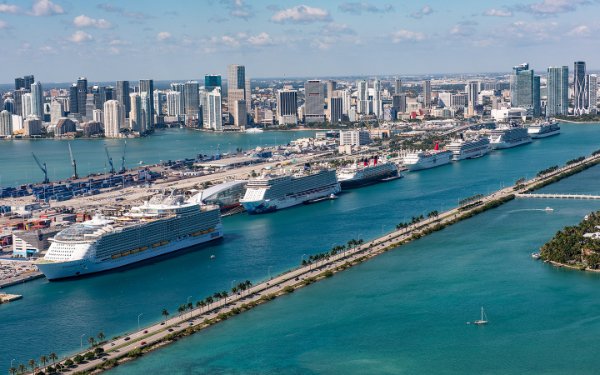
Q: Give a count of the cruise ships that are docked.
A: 7